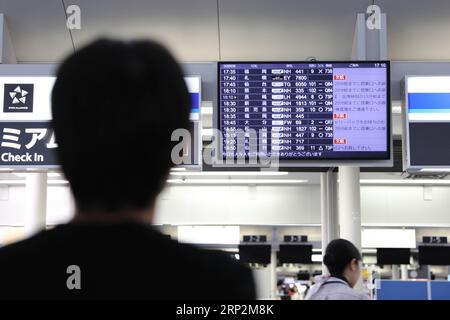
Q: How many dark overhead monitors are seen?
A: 4